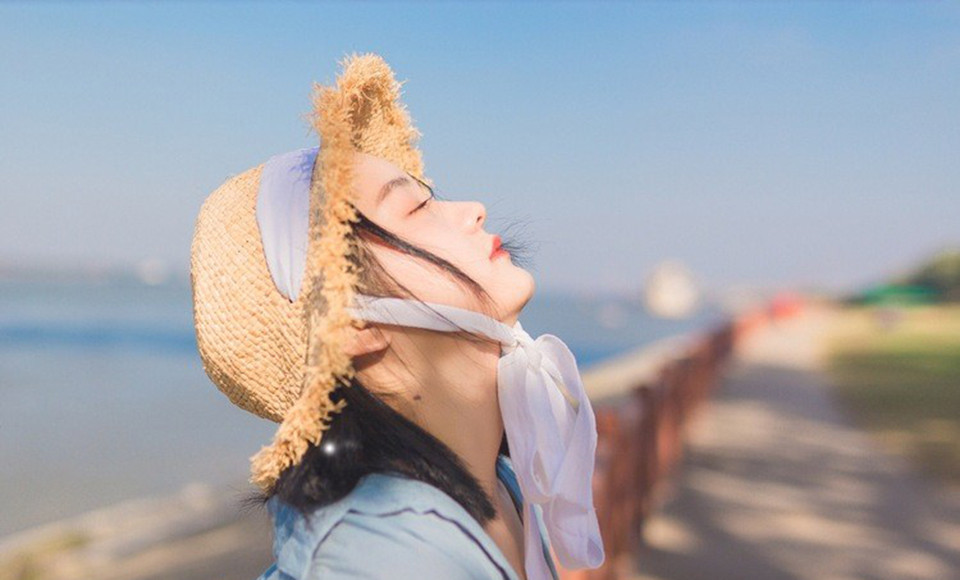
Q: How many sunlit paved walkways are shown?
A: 1